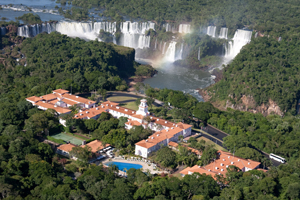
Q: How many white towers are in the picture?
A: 1